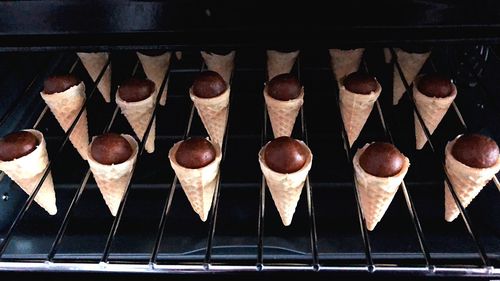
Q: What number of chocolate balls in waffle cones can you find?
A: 12